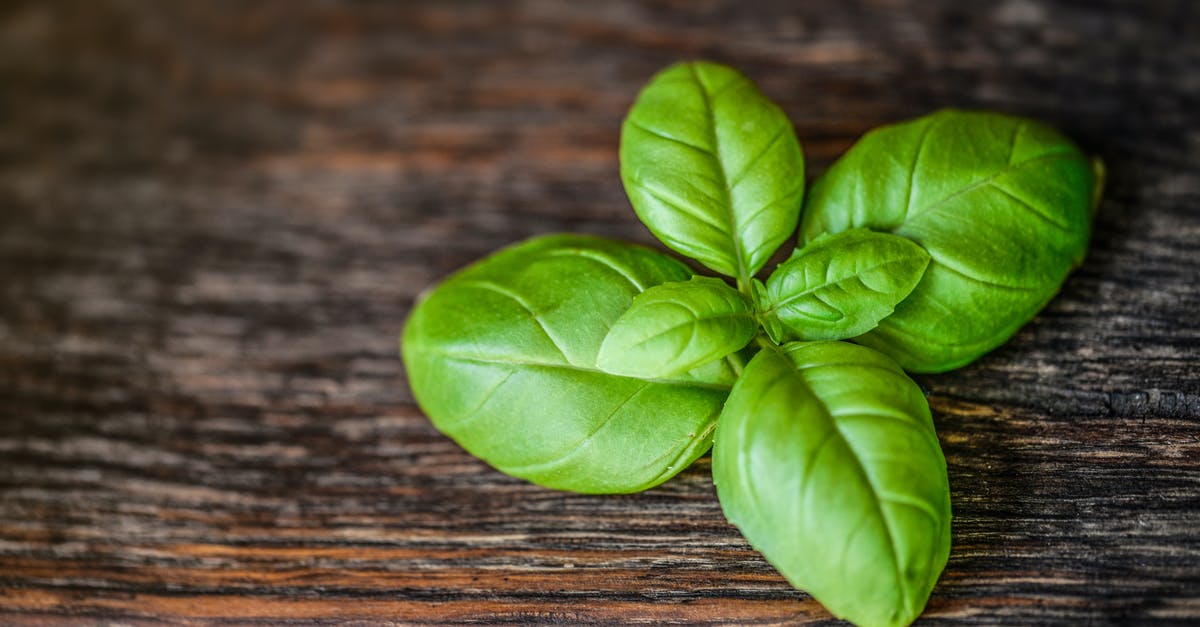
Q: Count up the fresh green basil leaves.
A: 6